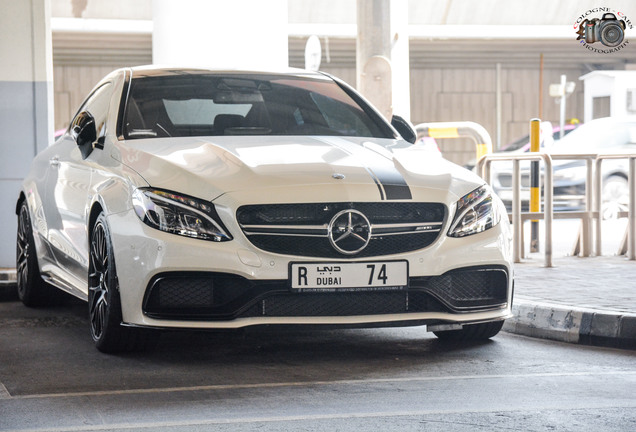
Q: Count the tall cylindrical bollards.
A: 1